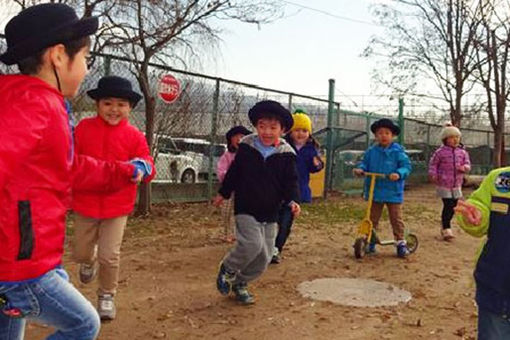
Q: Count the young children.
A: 8